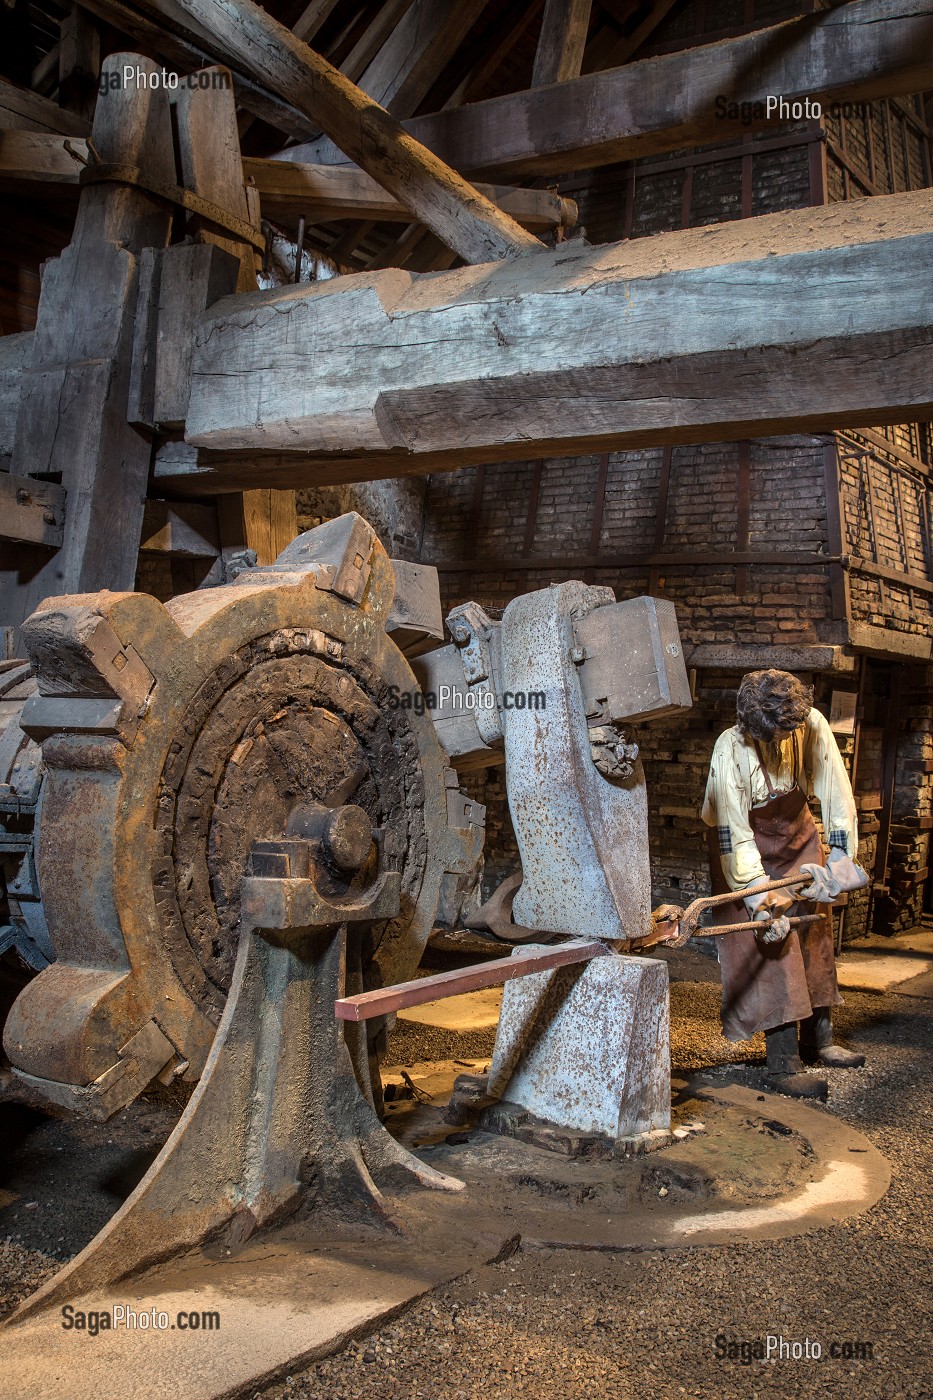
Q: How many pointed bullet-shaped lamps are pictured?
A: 0